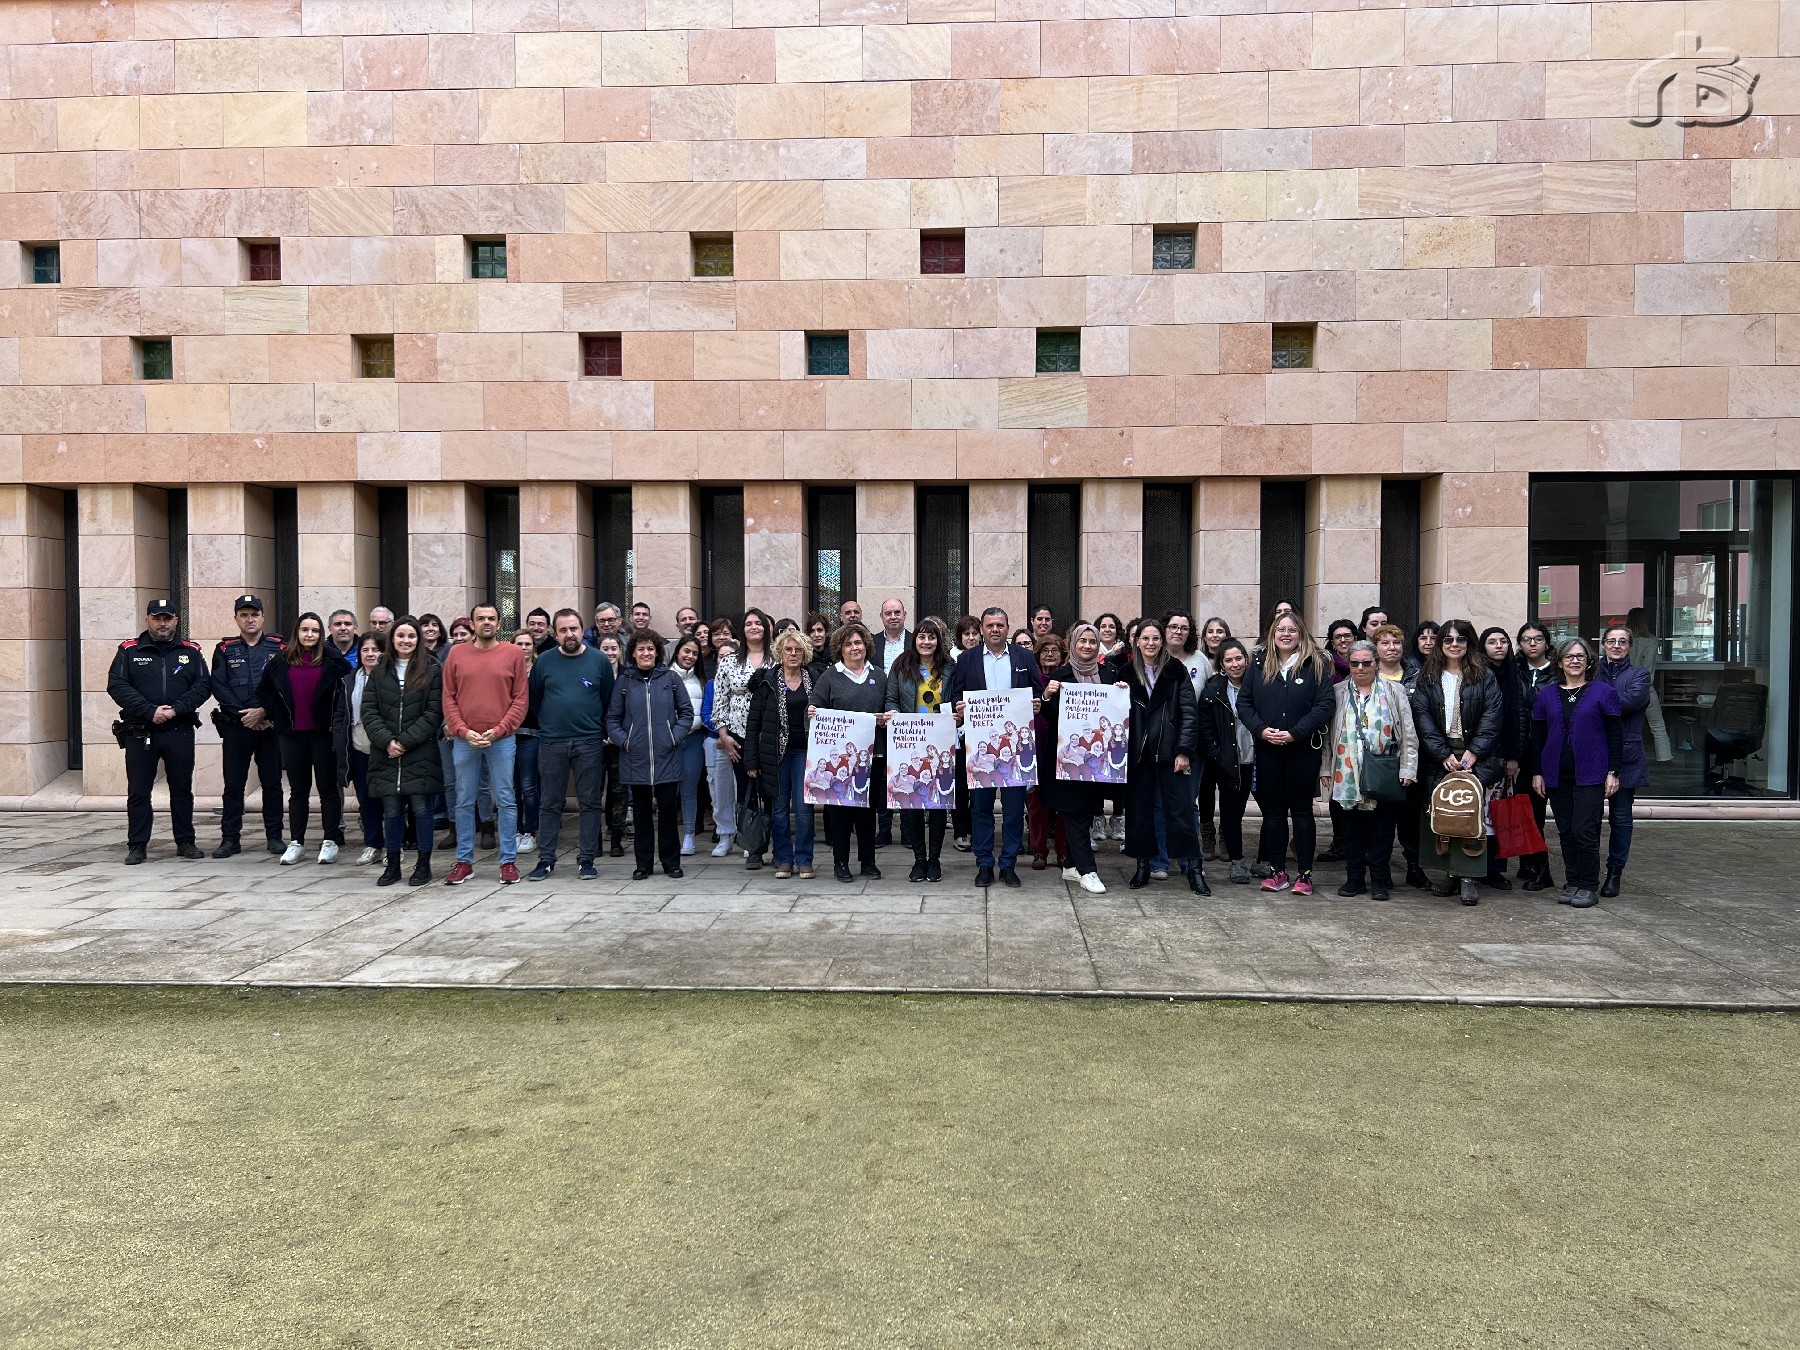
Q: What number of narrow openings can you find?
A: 13